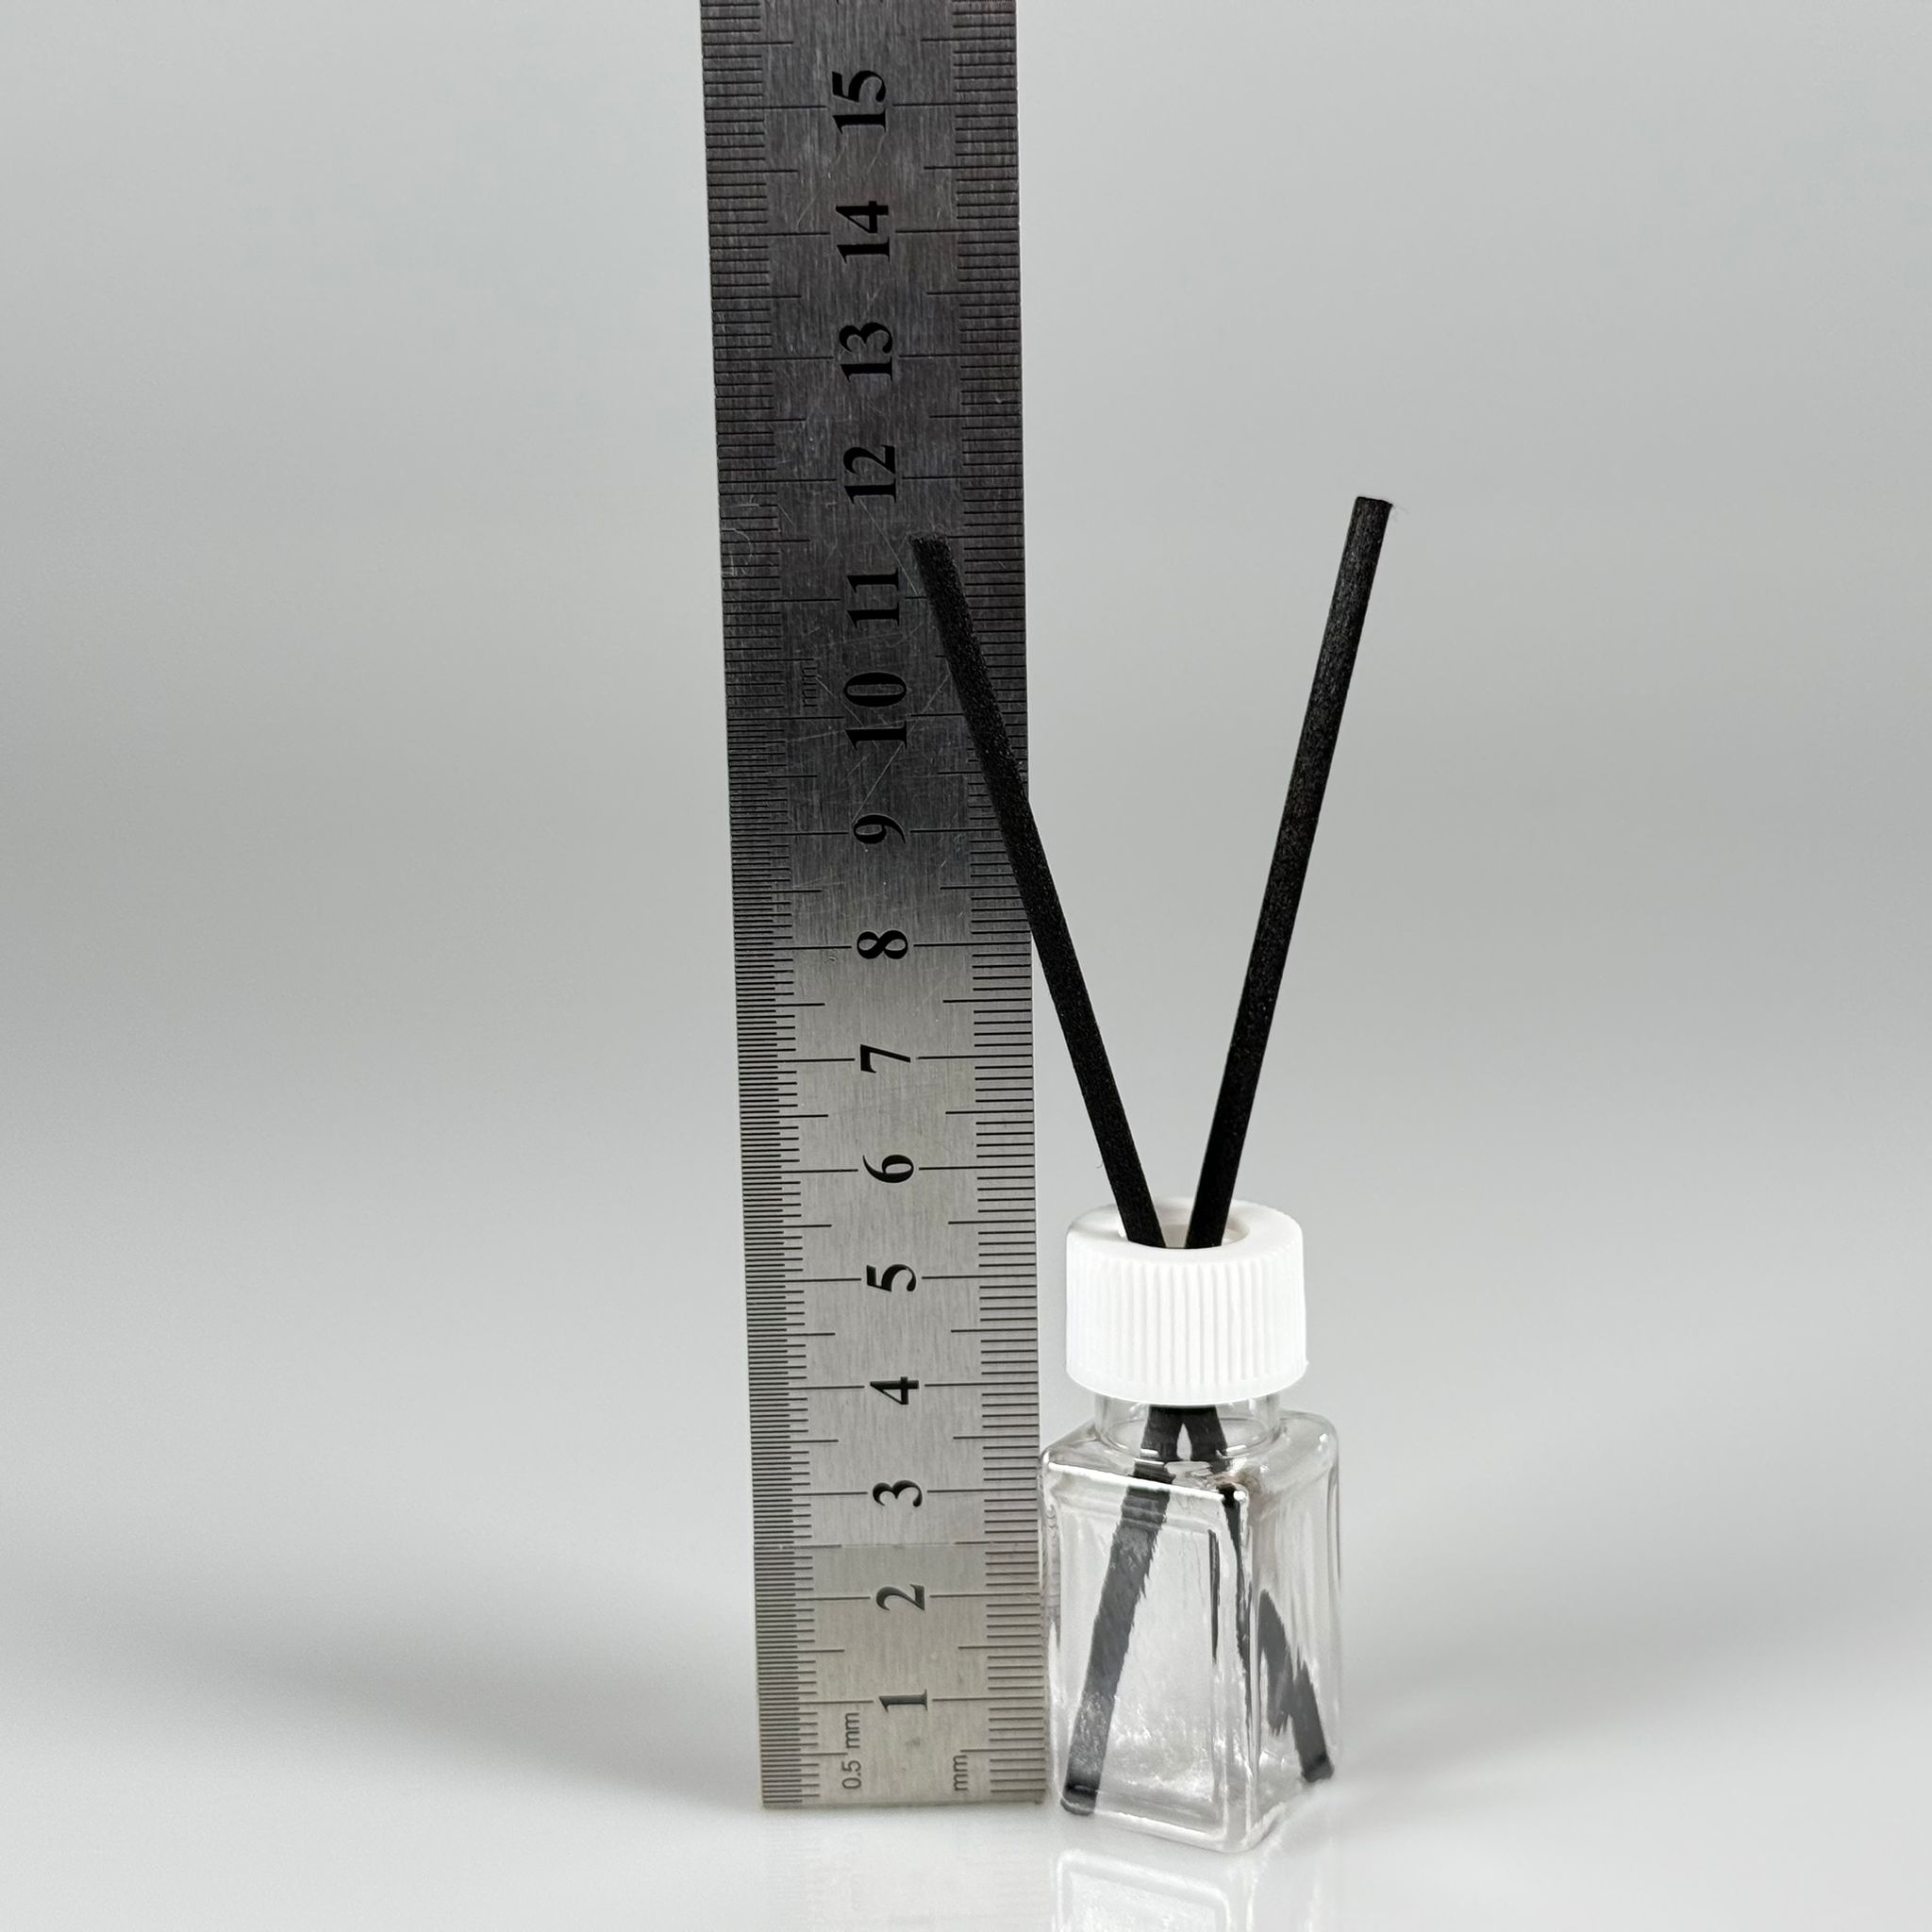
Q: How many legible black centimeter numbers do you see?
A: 15